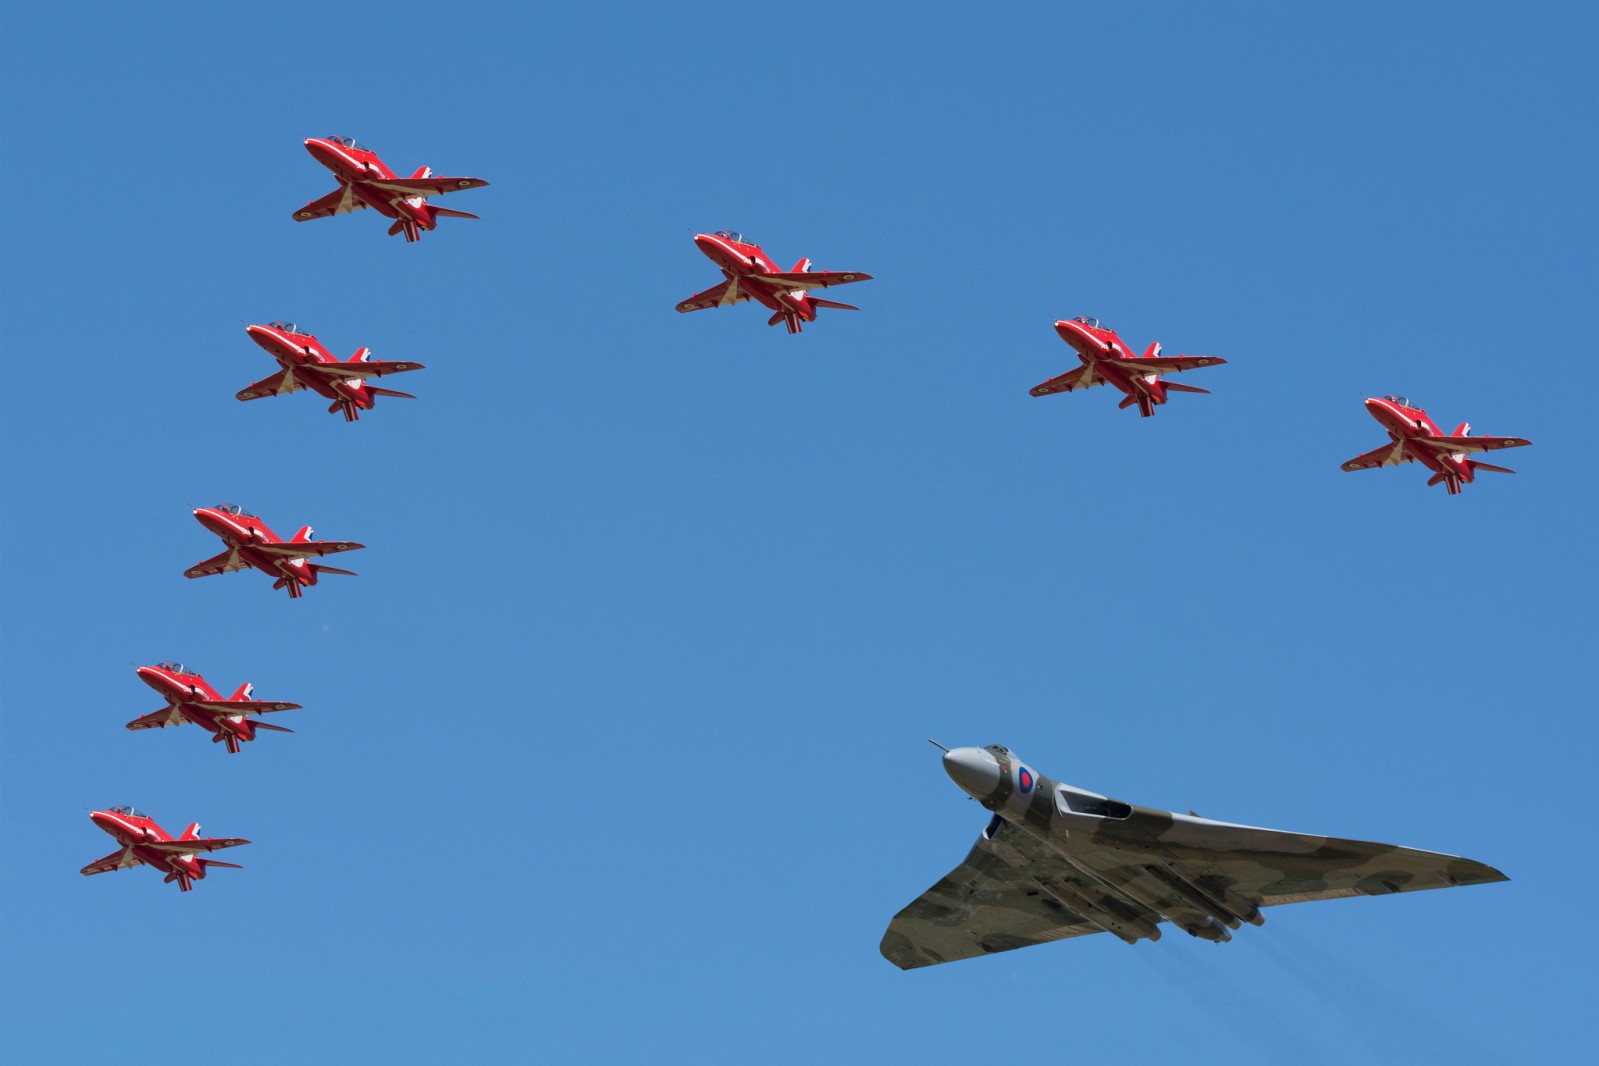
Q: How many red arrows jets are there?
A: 8